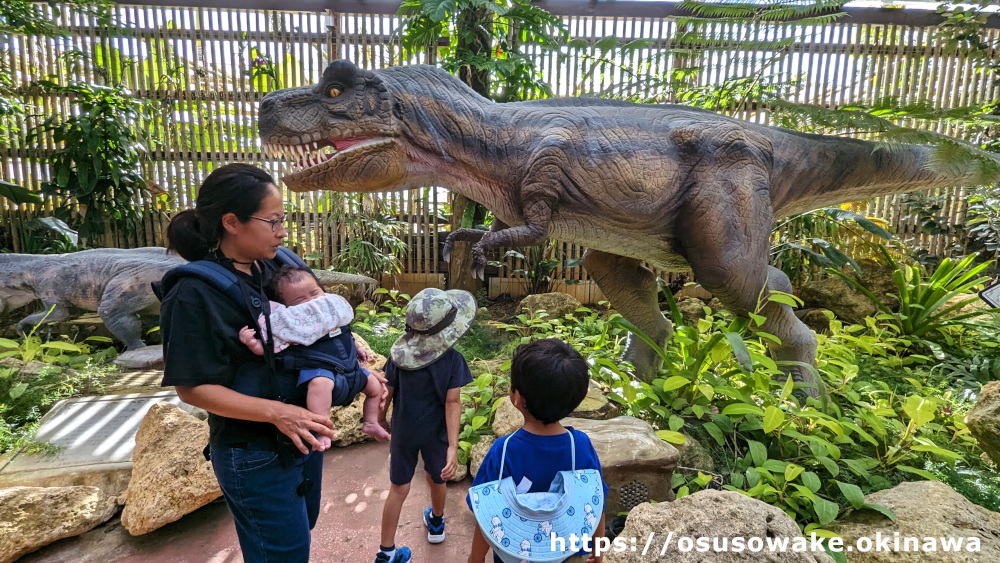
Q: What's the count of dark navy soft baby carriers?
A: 1